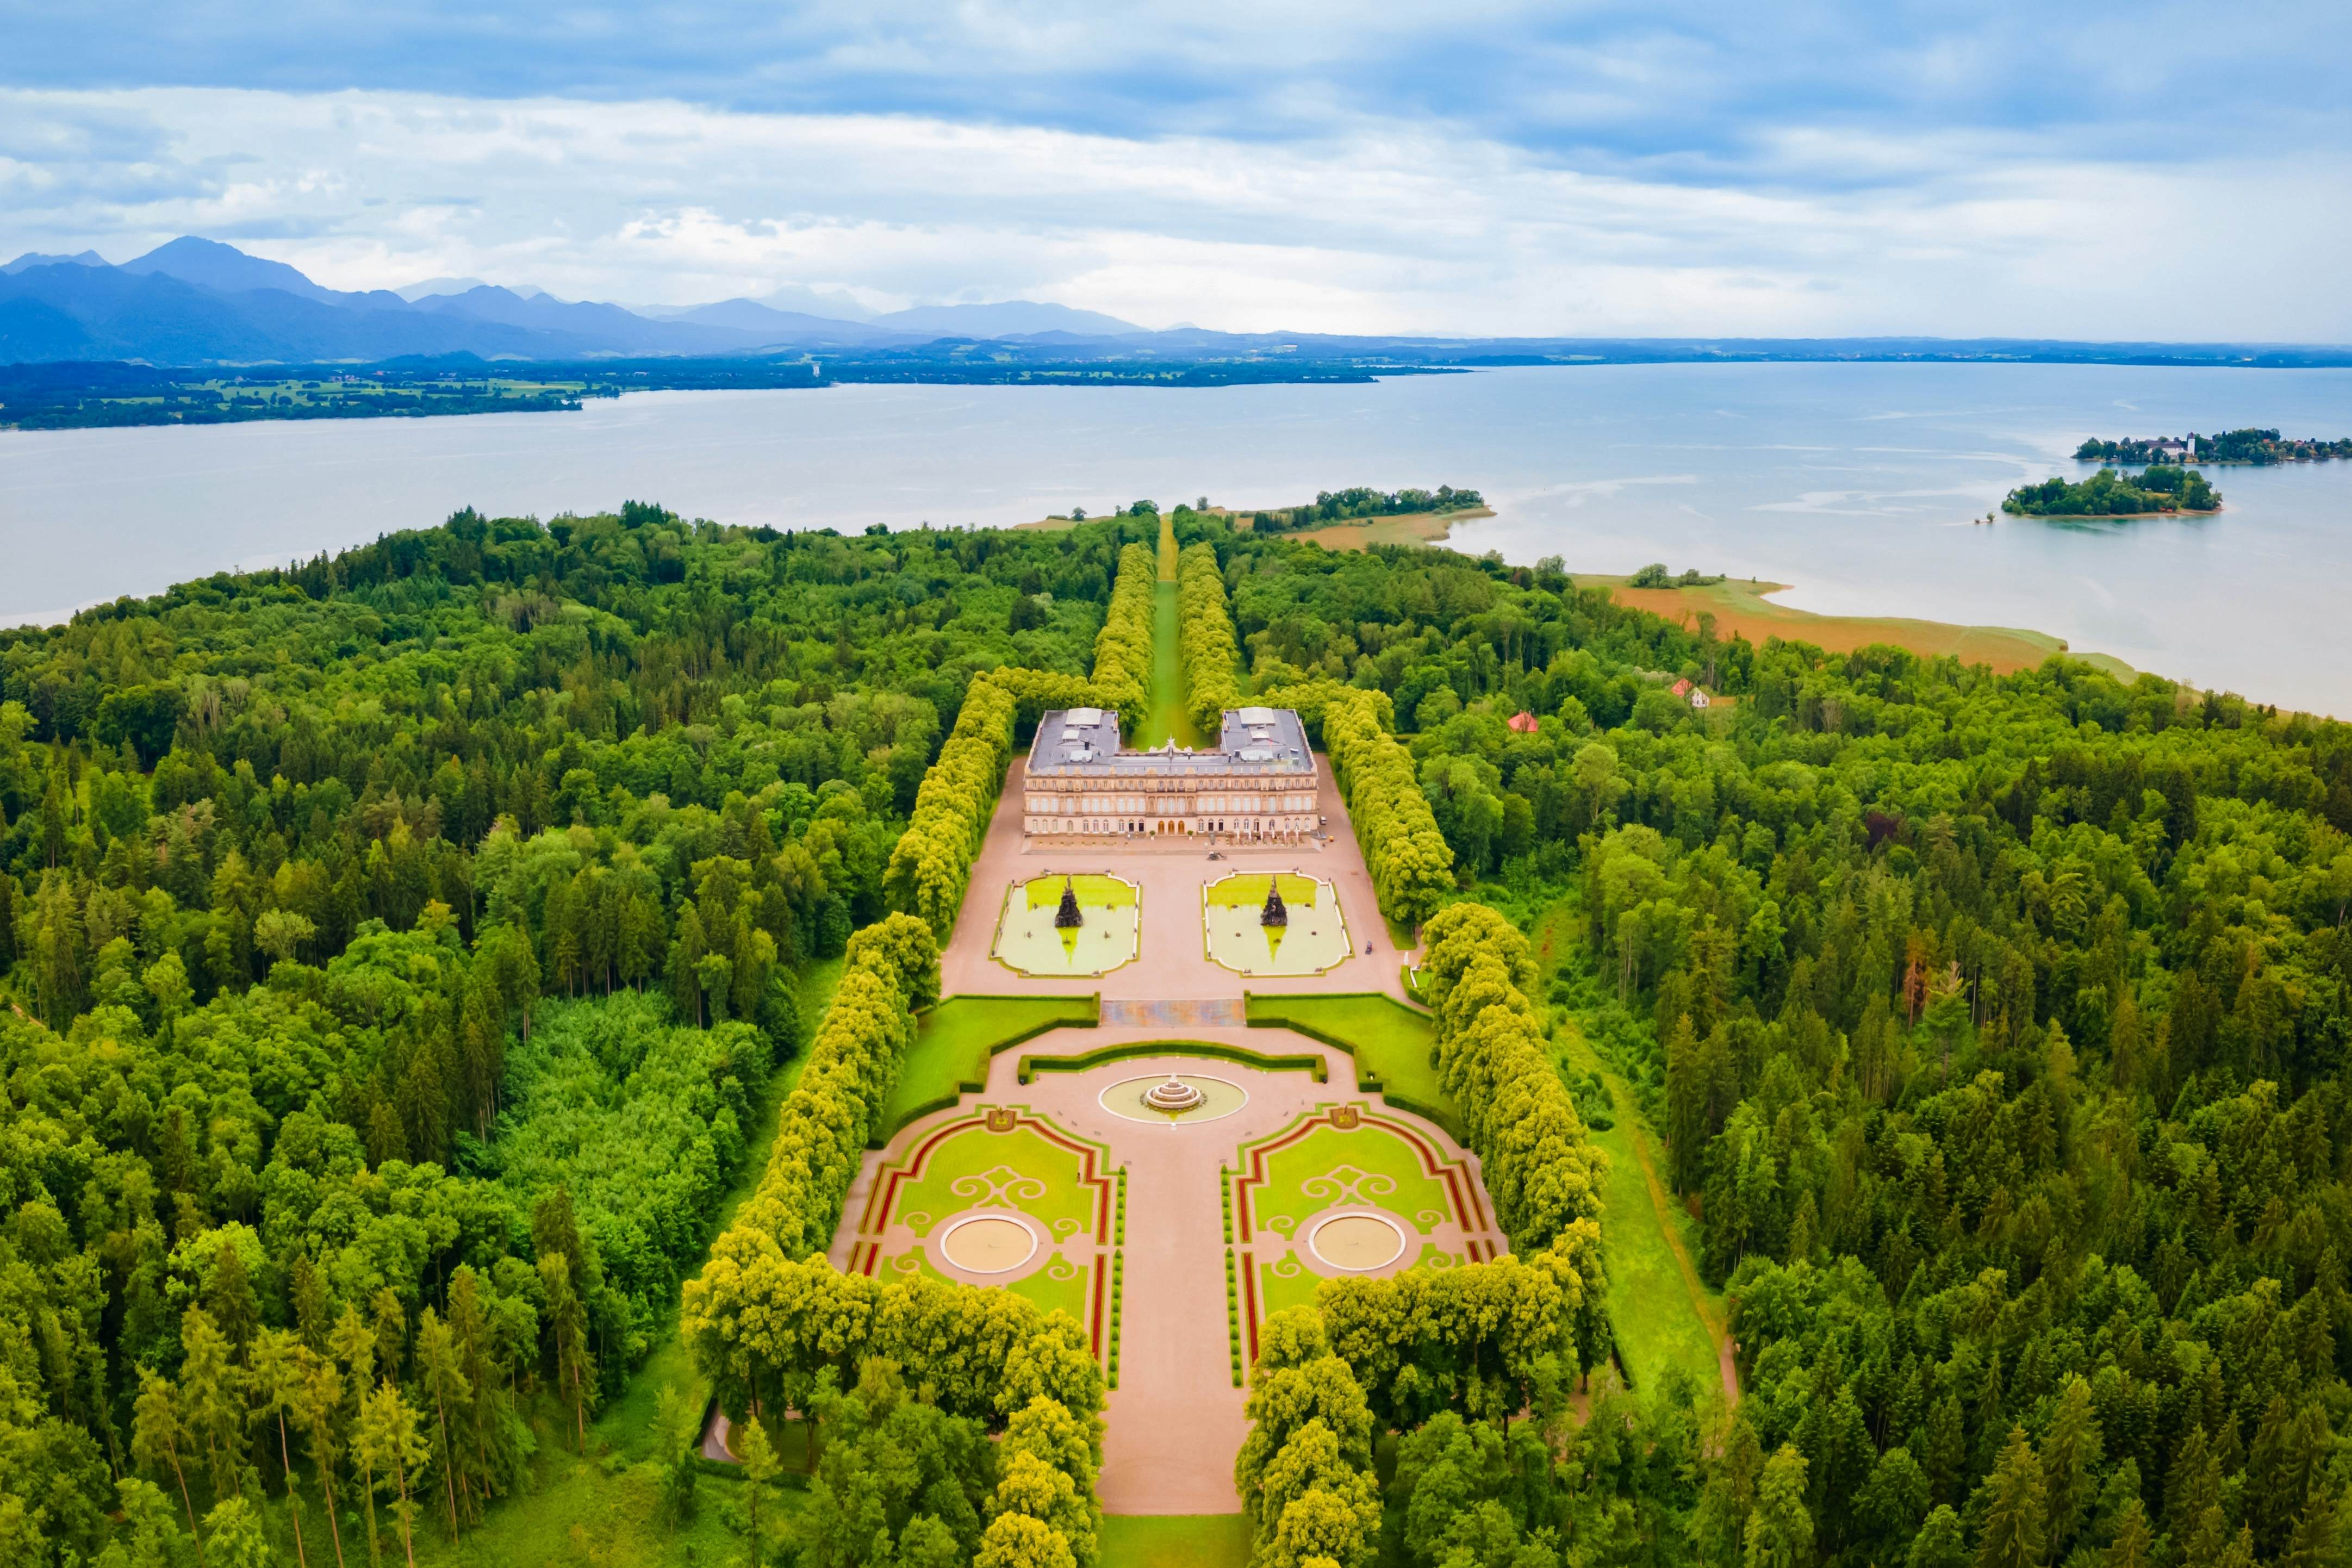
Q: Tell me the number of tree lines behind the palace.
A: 2